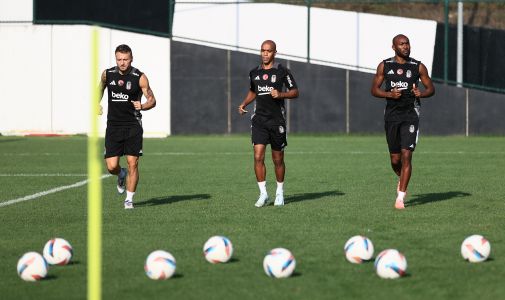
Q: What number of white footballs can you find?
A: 8